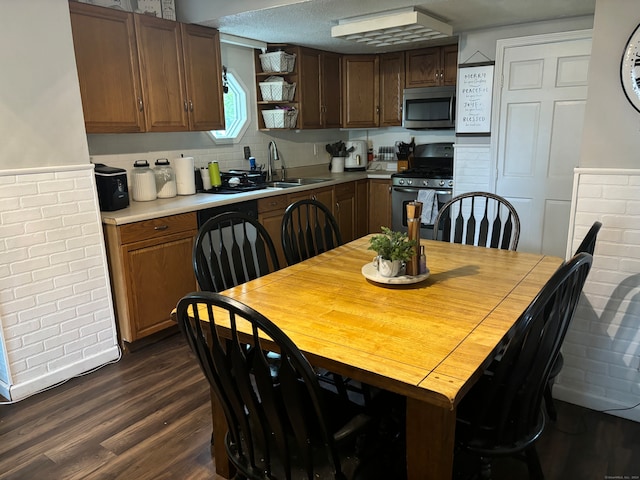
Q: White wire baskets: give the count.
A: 3